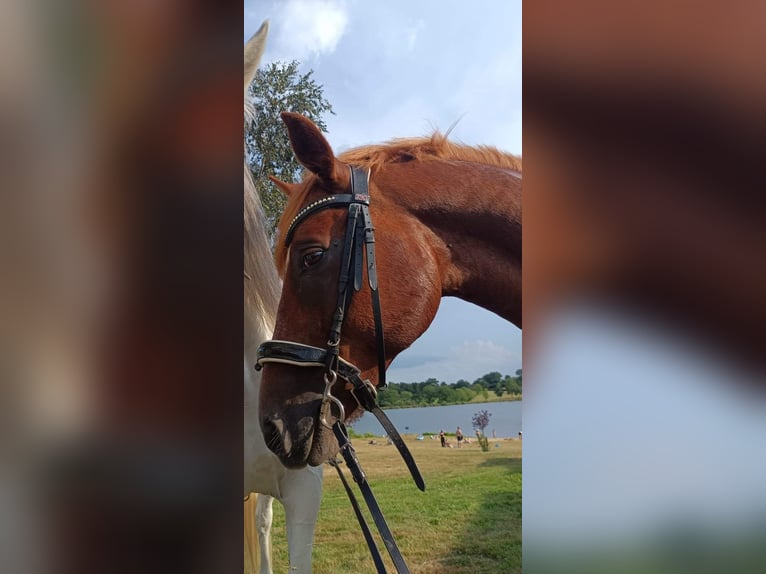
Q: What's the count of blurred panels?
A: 2